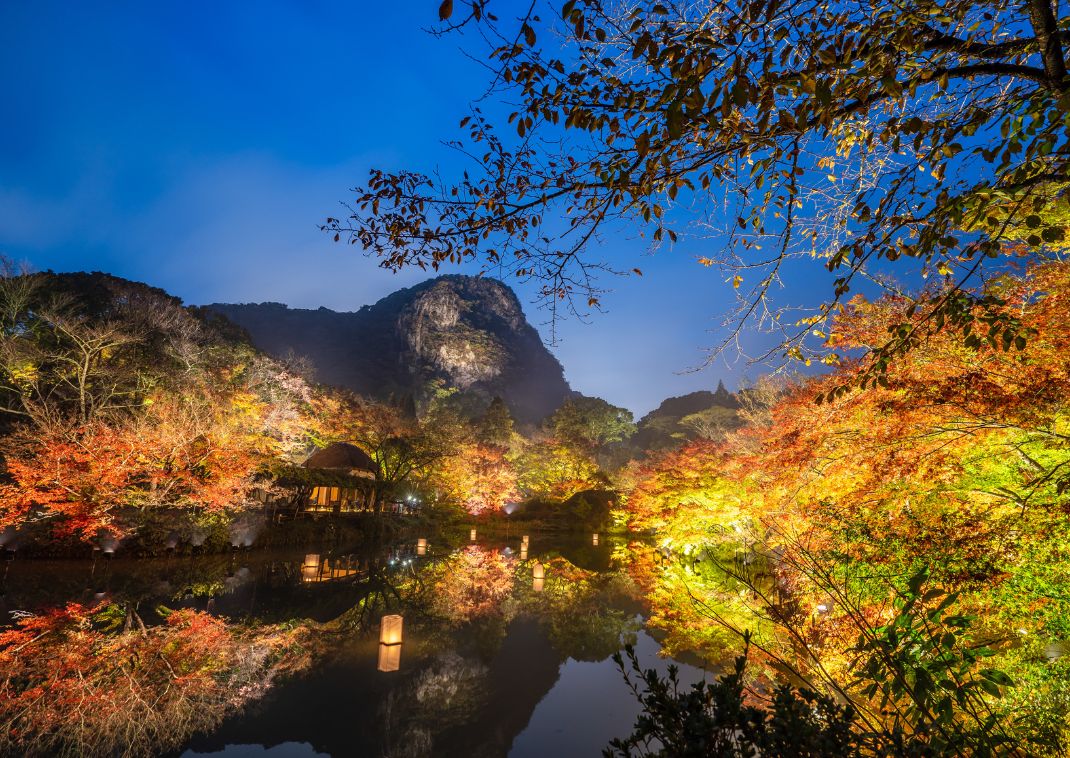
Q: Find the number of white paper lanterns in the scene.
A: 8